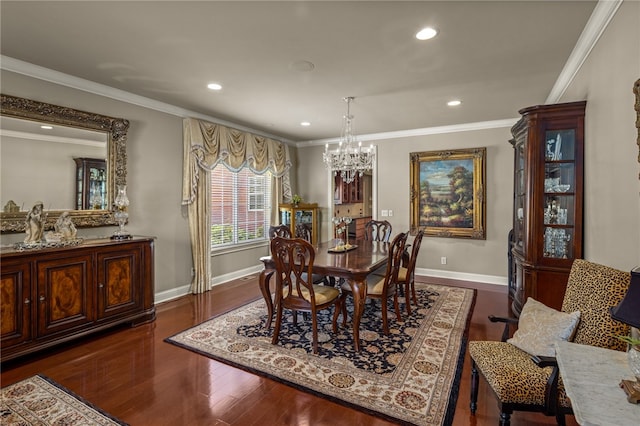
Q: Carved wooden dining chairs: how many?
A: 6